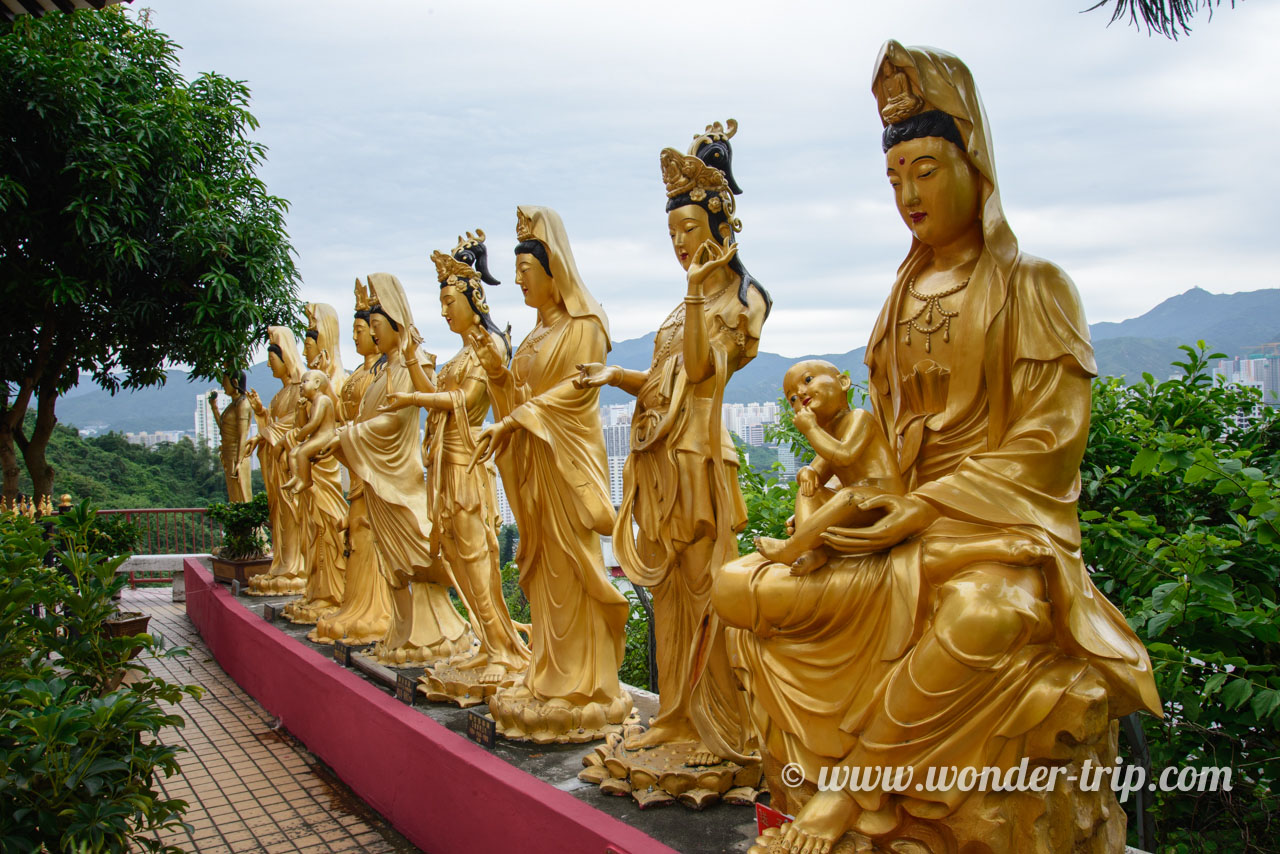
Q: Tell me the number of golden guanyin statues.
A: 9